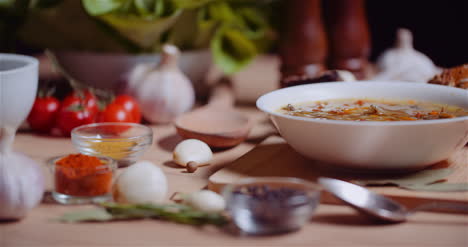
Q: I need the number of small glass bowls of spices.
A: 3